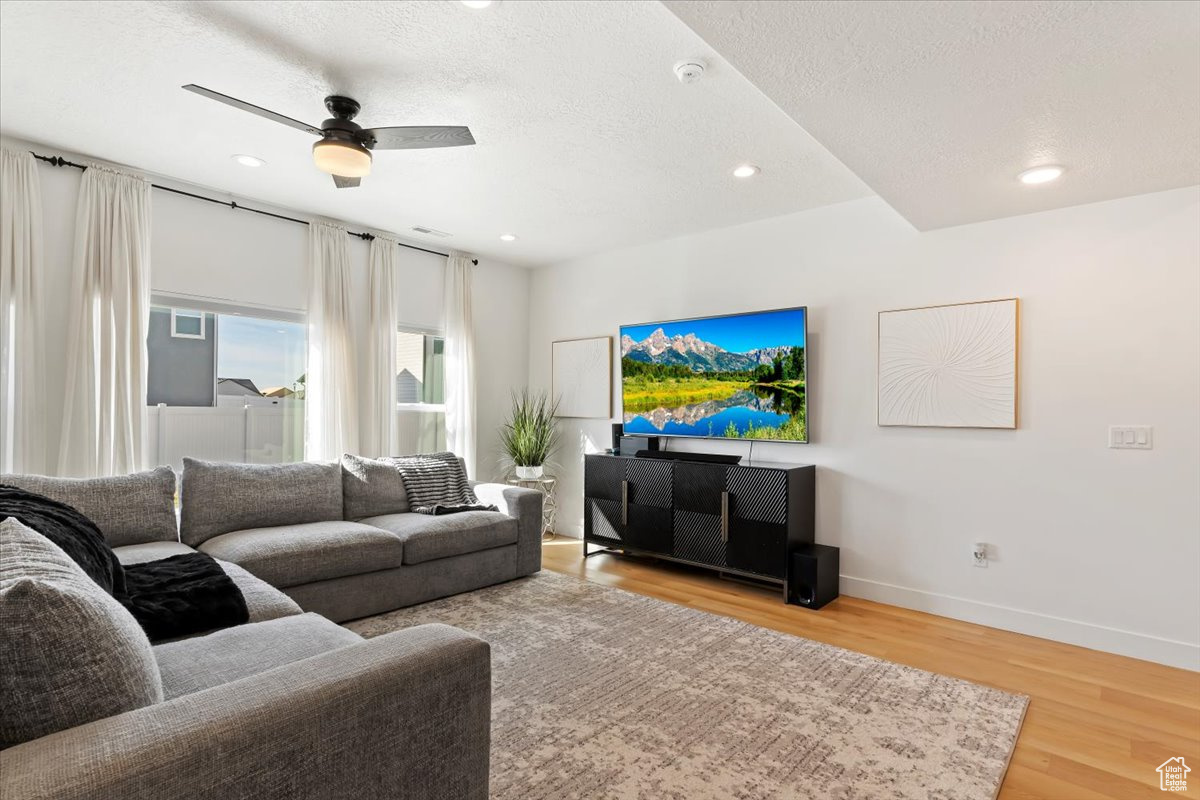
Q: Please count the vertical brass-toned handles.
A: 2